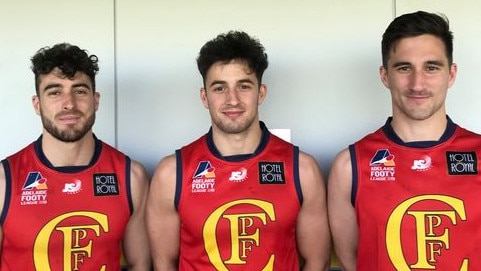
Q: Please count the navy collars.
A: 3